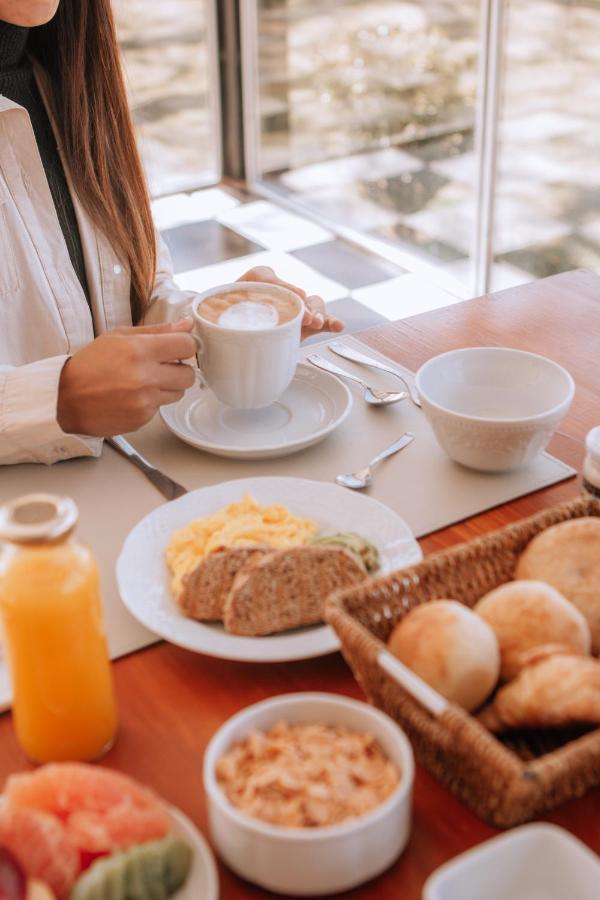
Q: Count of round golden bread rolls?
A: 3